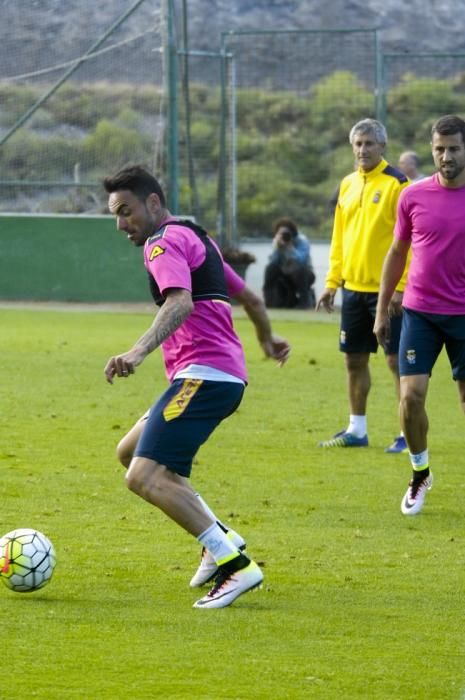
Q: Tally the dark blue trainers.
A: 2